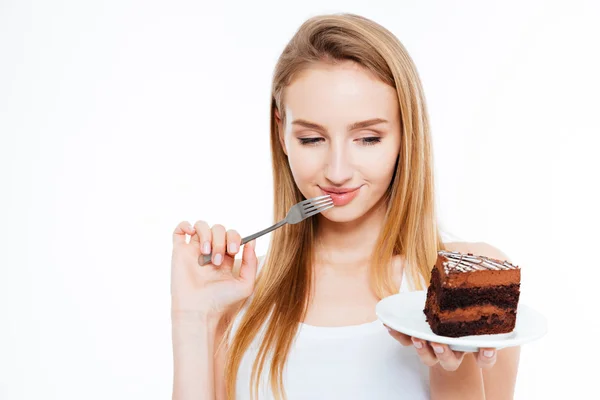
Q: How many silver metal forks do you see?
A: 1